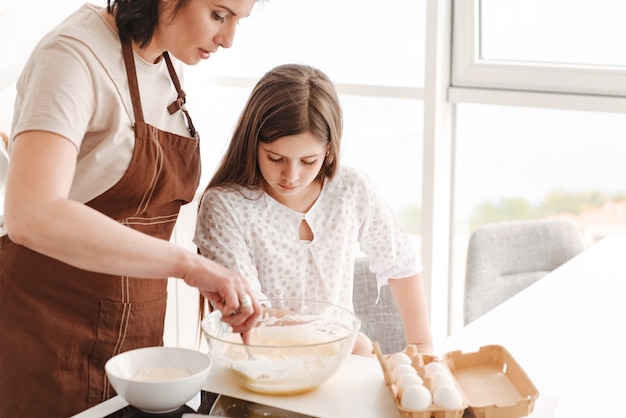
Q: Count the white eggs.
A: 7